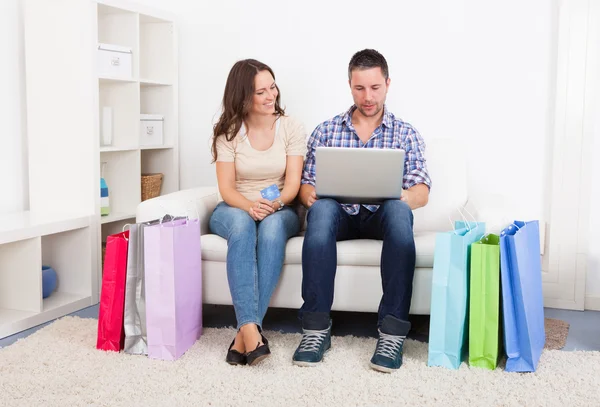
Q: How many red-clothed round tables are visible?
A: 0